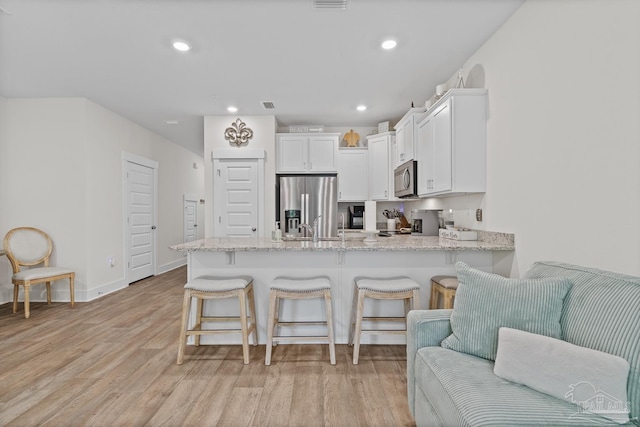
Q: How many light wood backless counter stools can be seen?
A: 4